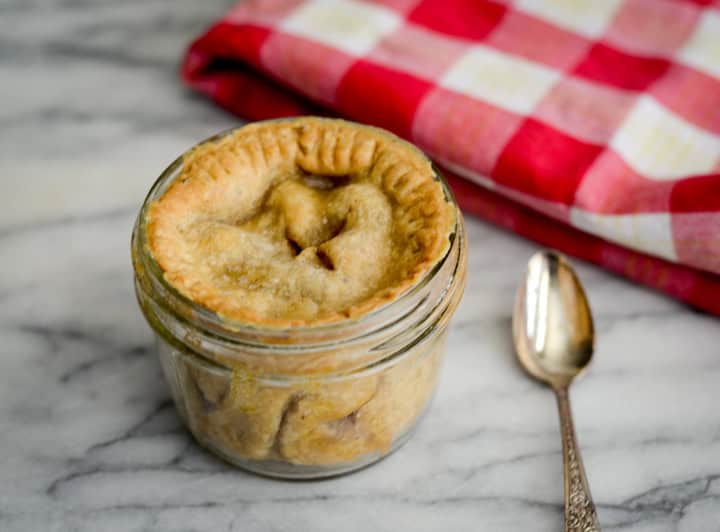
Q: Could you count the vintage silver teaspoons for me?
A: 1